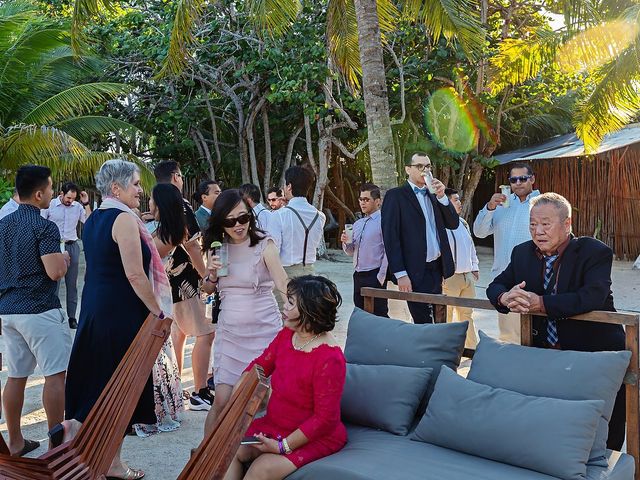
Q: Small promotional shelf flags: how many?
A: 0